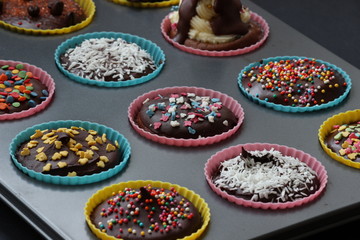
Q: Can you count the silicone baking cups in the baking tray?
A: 11